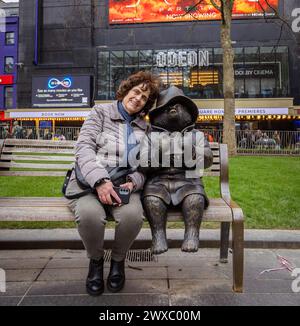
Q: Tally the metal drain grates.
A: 1